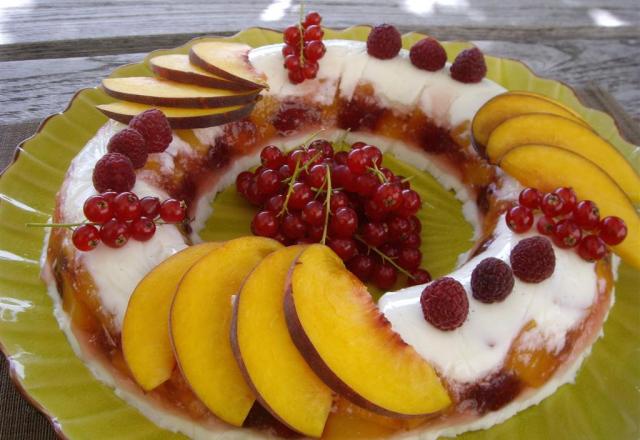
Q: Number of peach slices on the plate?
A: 11